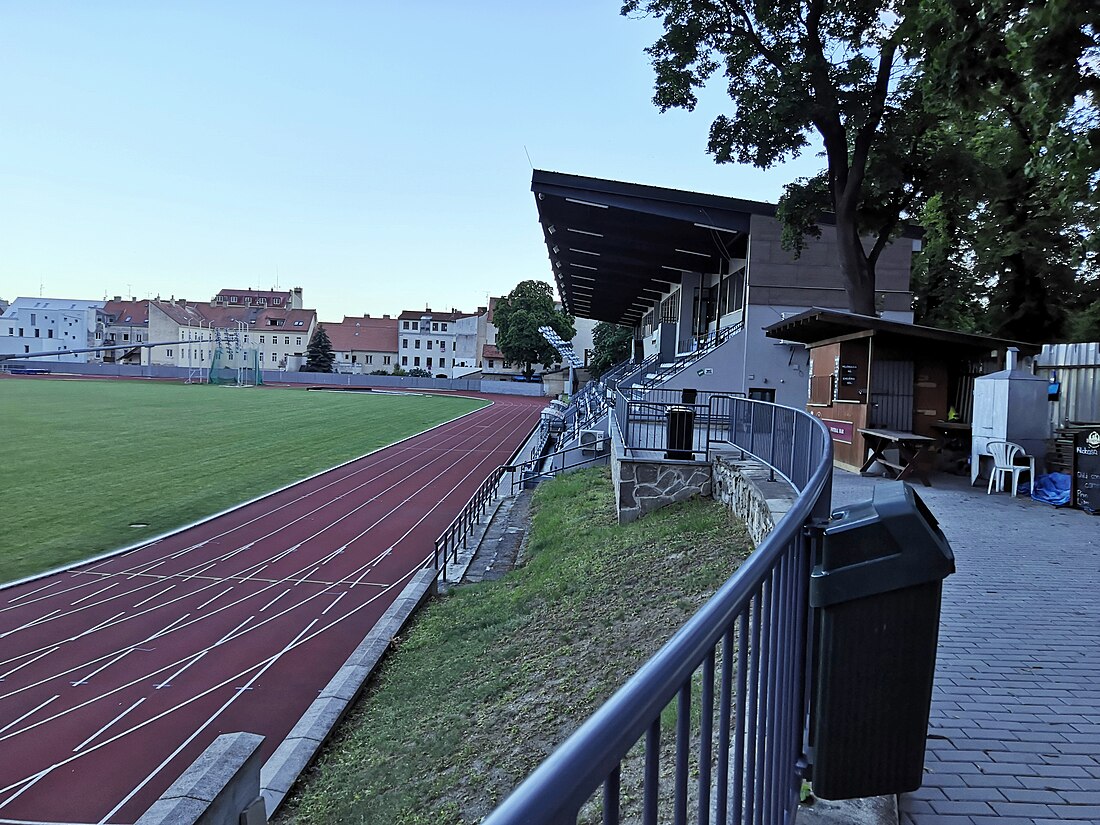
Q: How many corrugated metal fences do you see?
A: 1